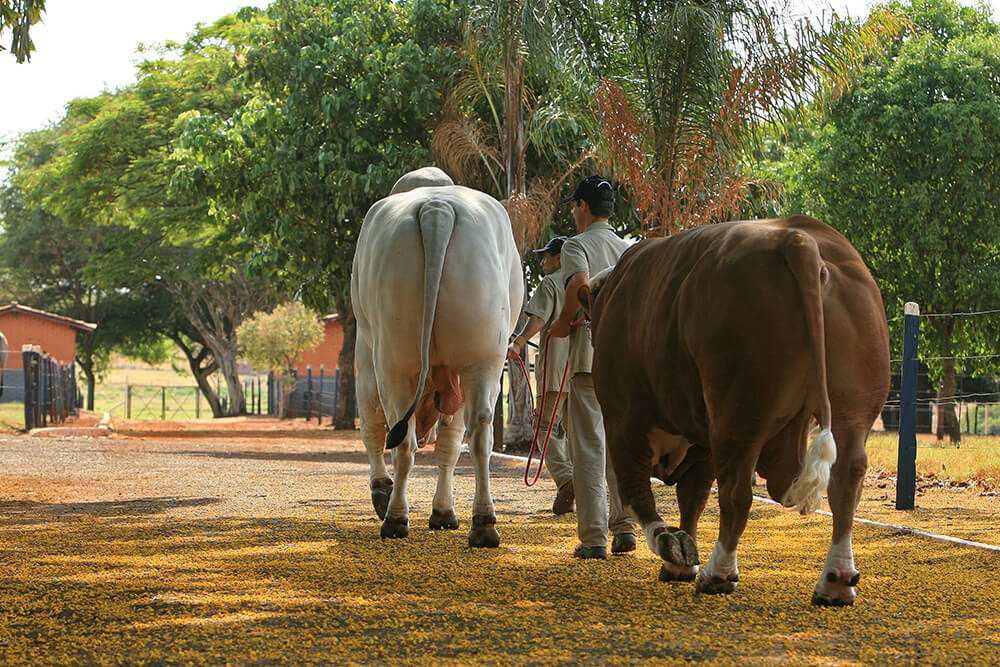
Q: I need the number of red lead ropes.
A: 2